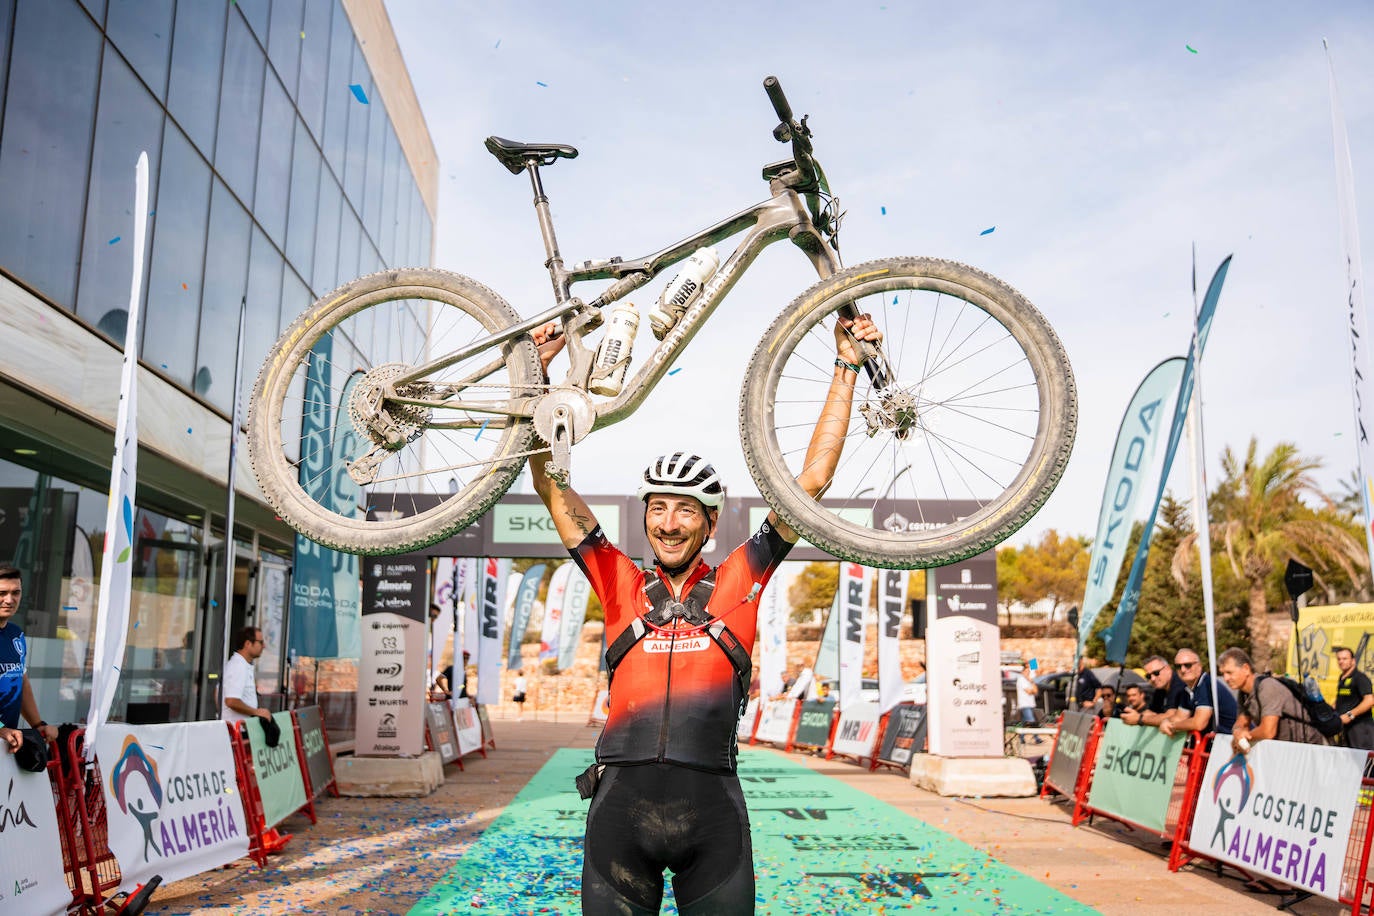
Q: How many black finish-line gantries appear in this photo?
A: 1